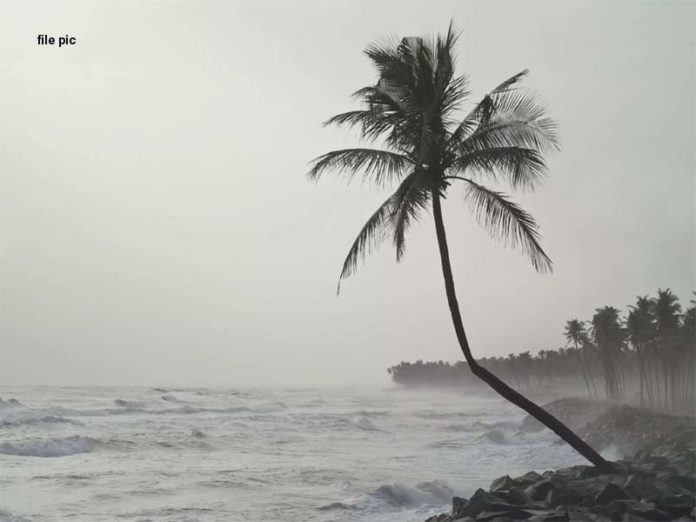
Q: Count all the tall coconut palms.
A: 1